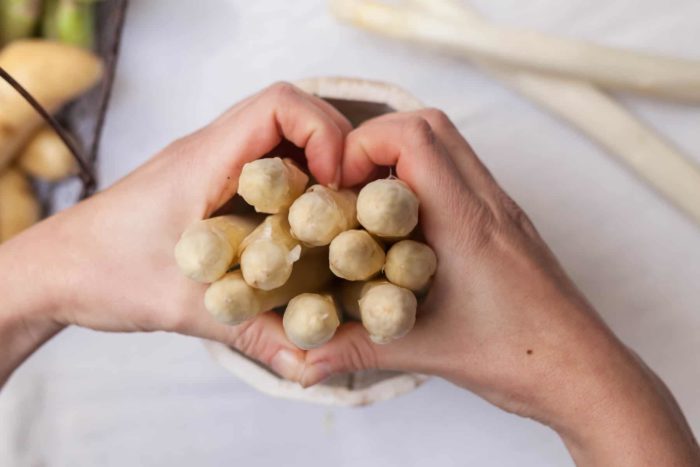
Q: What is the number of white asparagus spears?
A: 12